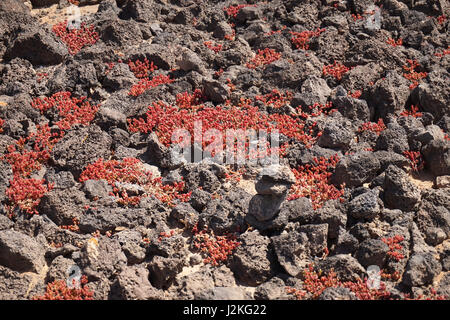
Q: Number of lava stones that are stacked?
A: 3